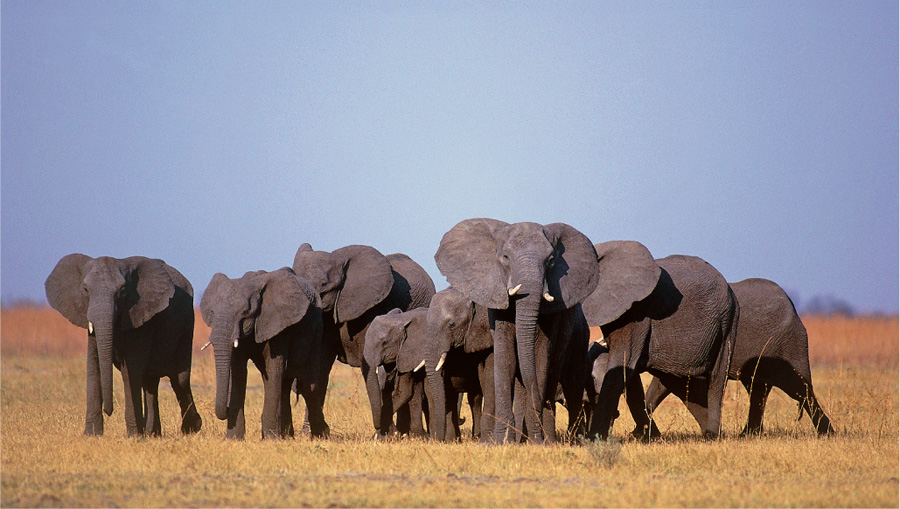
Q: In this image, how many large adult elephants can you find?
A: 6